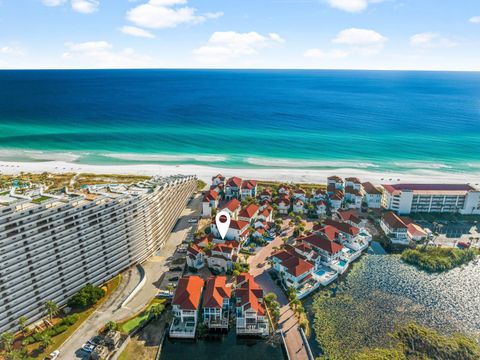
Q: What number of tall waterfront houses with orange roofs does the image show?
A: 3